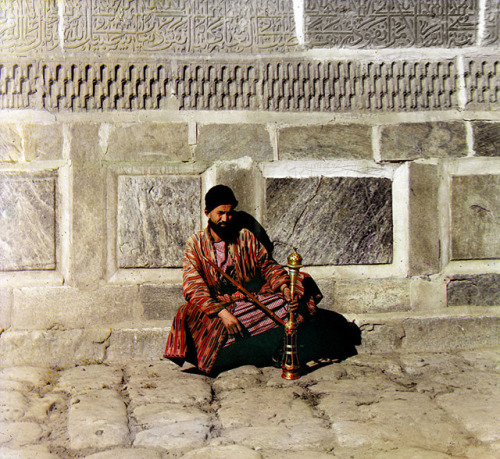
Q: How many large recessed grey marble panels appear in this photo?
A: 4